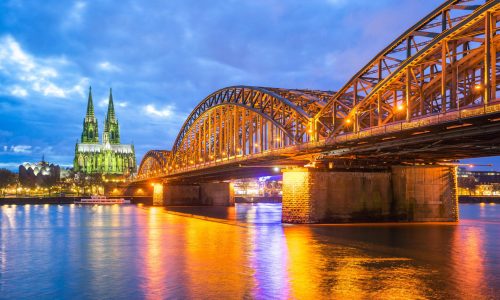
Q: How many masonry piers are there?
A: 2